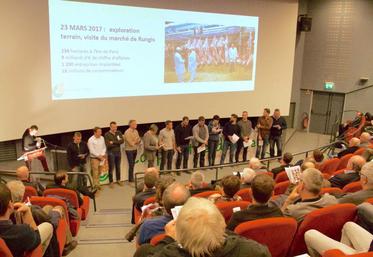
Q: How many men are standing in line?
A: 13